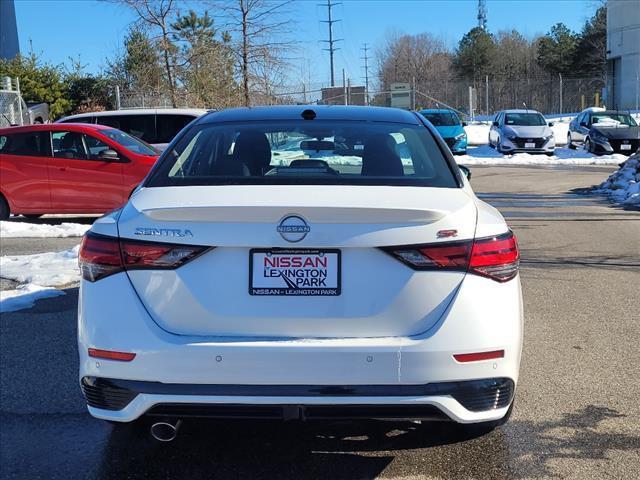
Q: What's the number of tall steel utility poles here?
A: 2